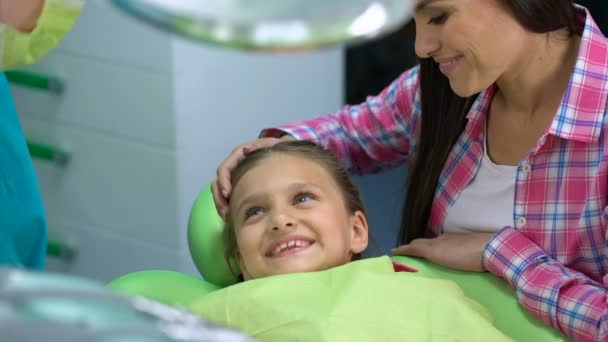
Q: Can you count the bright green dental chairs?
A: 1